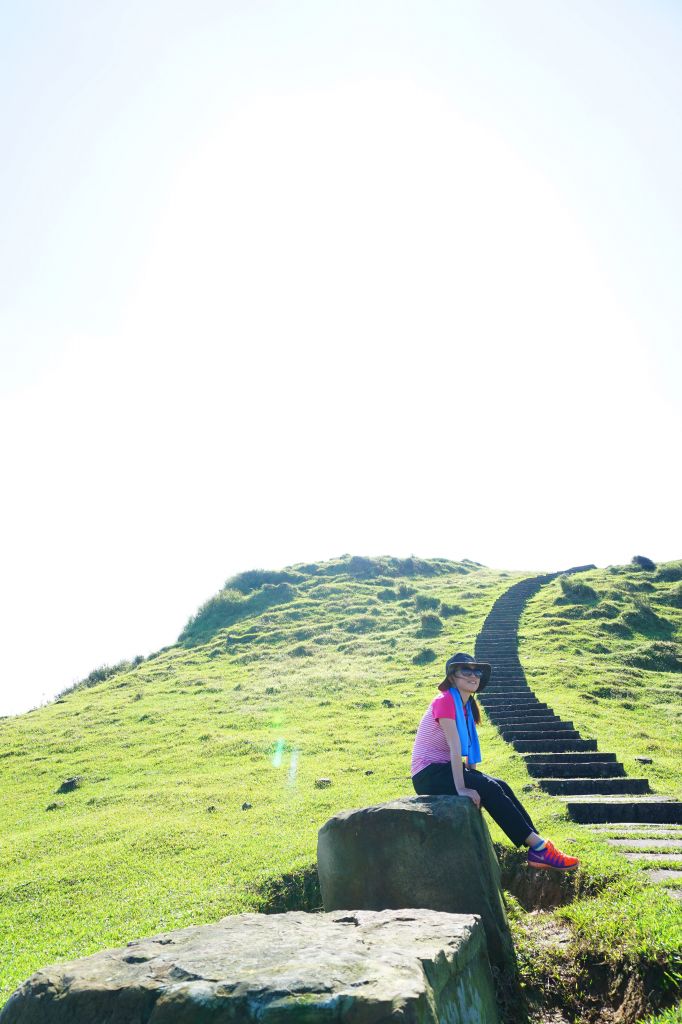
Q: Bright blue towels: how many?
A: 1